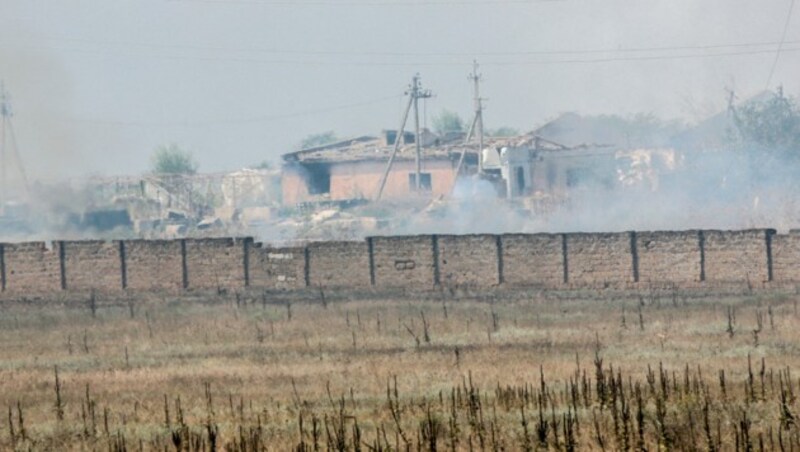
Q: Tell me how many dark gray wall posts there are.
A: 13